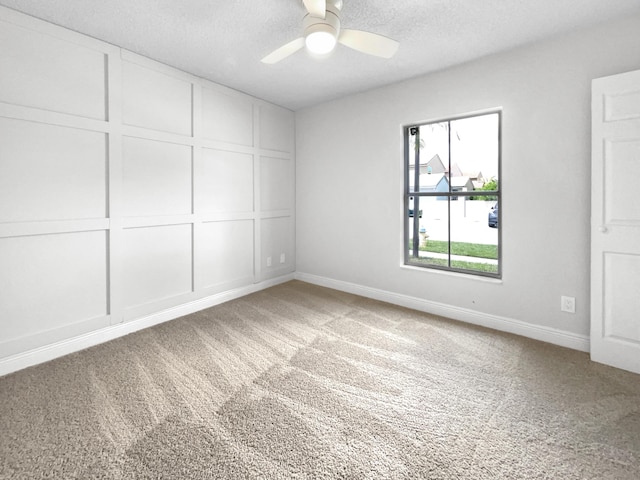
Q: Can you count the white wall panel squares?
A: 12